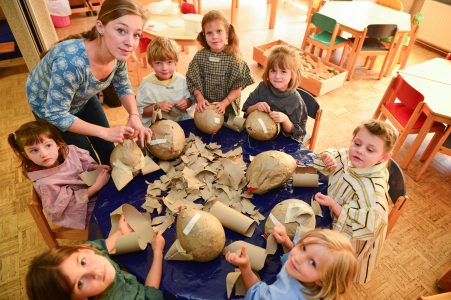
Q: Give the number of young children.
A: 7